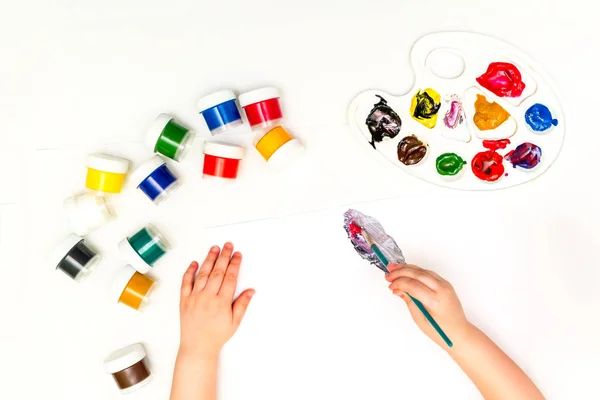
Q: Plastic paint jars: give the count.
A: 12